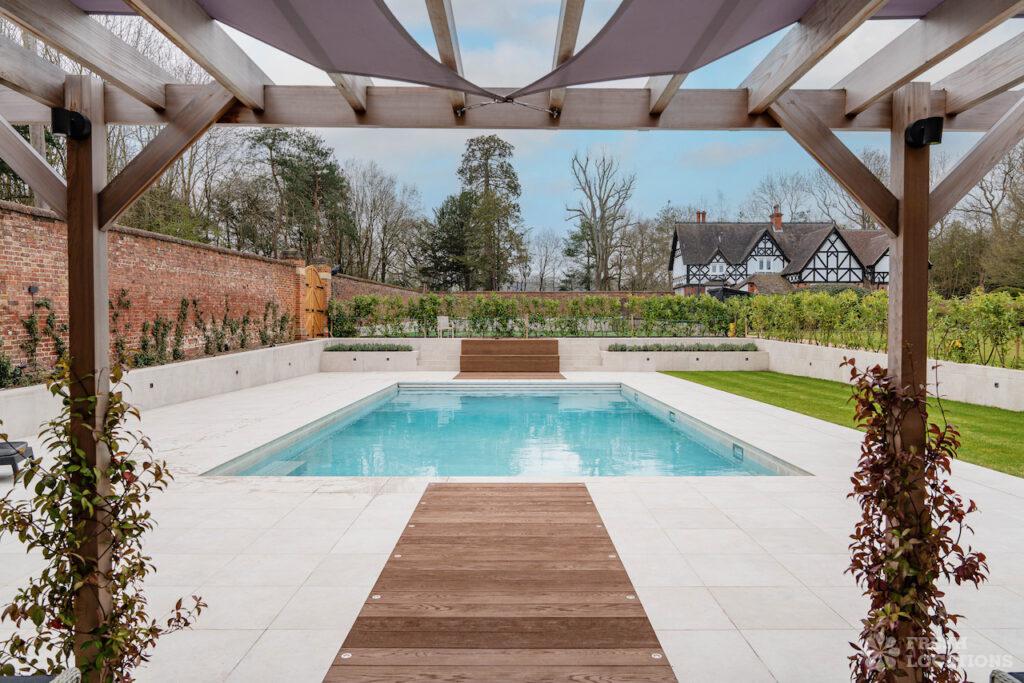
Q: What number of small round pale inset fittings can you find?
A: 12